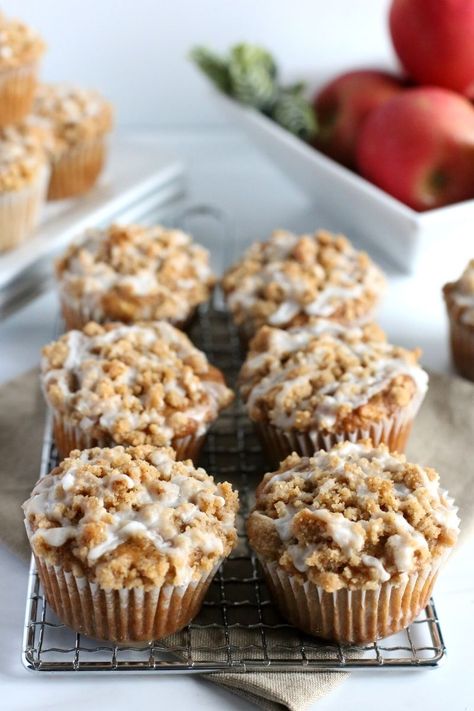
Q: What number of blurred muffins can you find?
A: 4